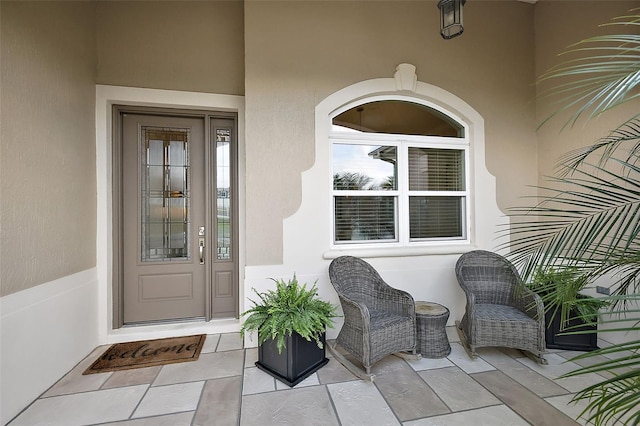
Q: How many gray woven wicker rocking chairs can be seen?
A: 2